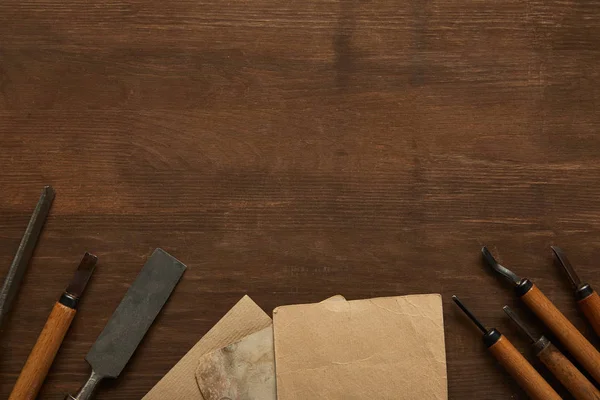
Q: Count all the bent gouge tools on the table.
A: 1